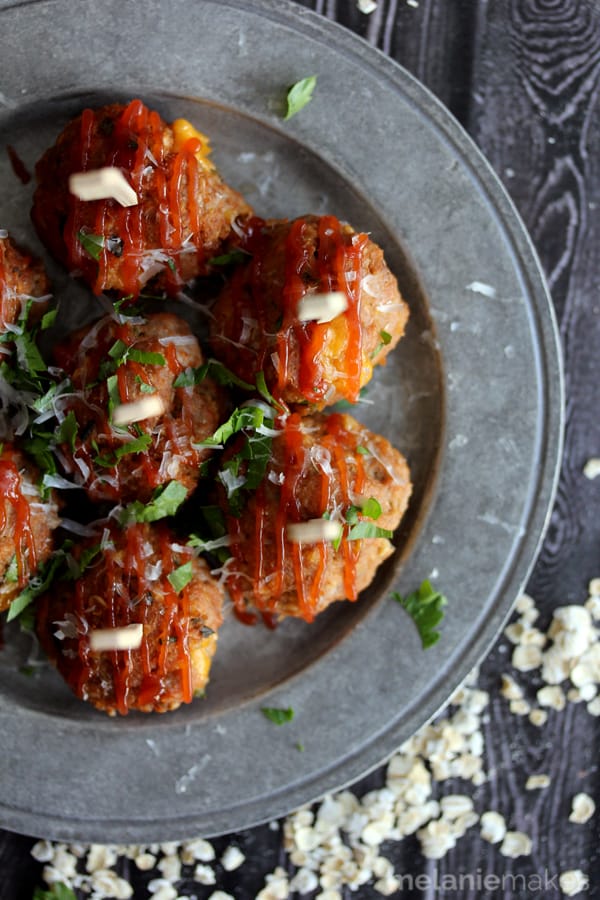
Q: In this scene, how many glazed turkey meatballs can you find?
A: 7